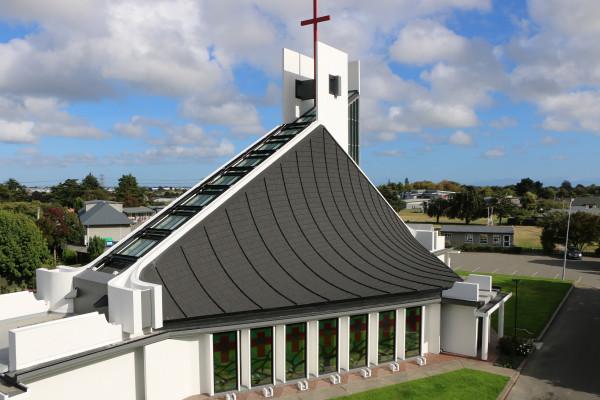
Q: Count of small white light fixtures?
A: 7